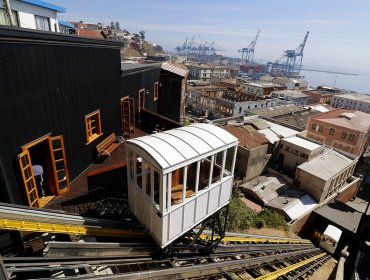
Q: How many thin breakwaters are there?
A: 1